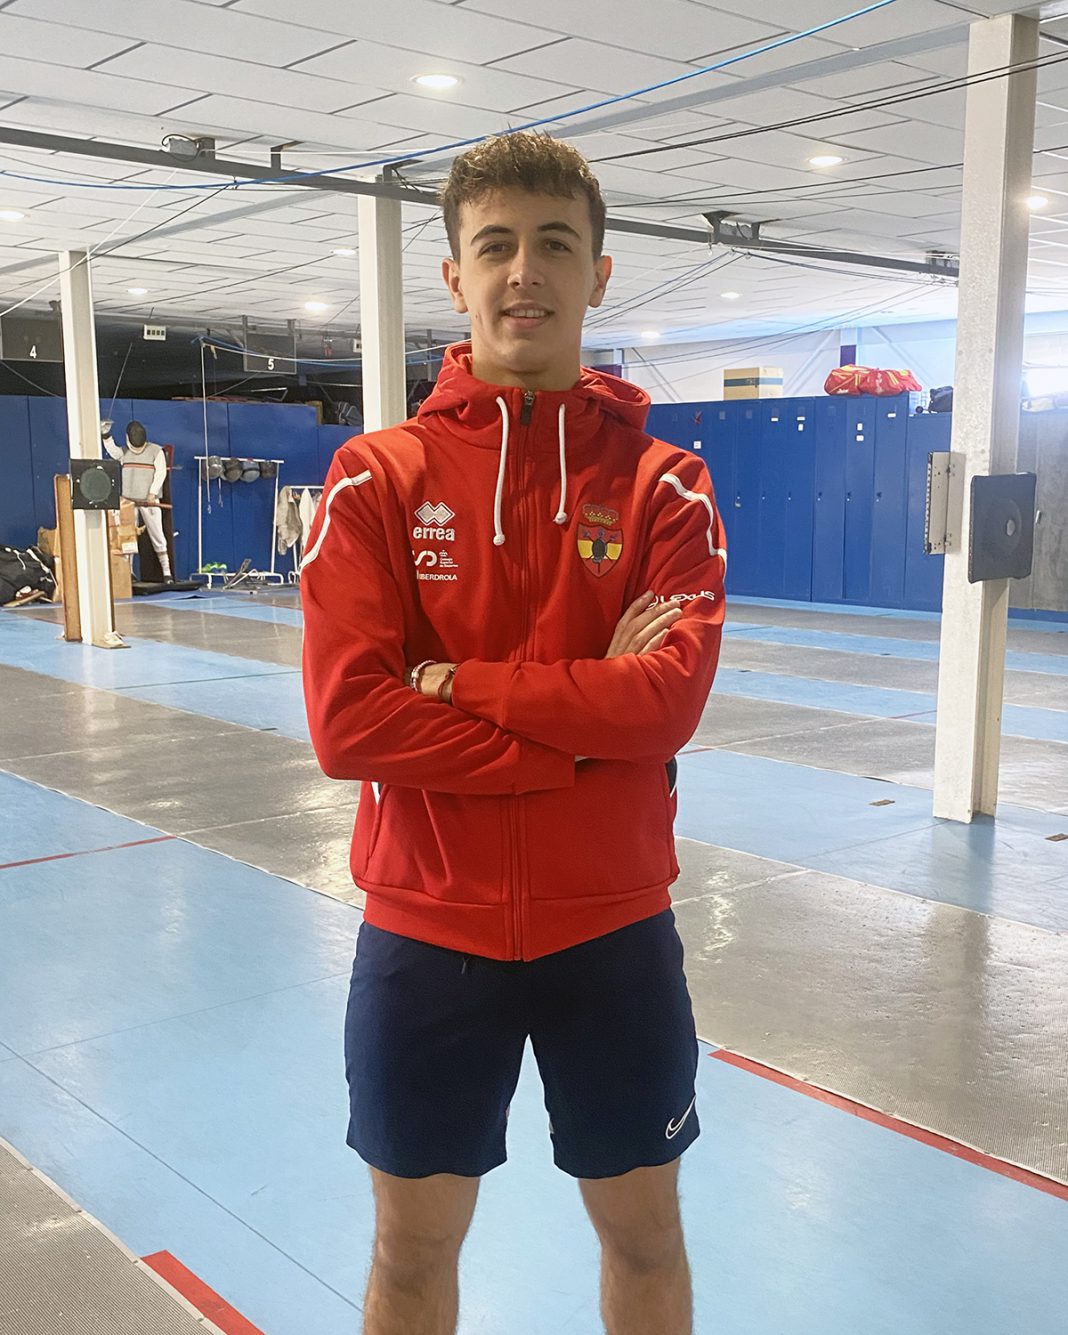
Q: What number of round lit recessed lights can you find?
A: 9